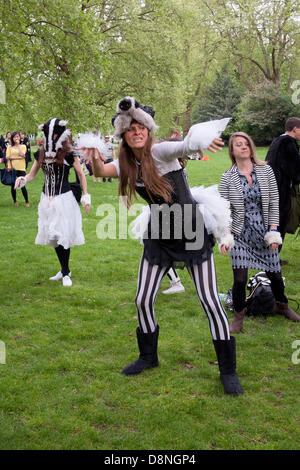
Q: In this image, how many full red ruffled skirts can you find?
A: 0